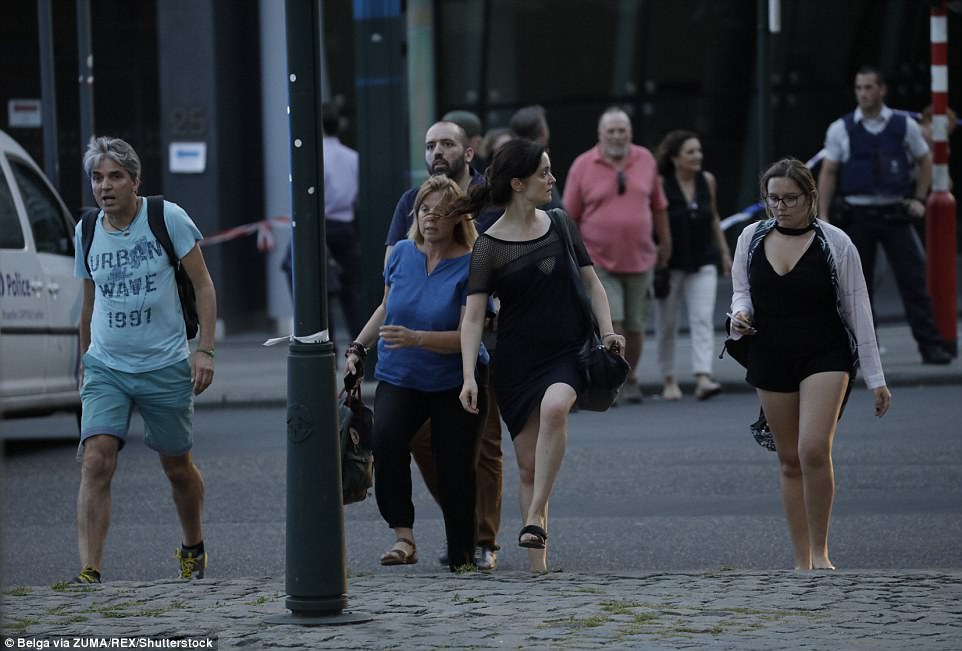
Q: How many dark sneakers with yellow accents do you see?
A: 2